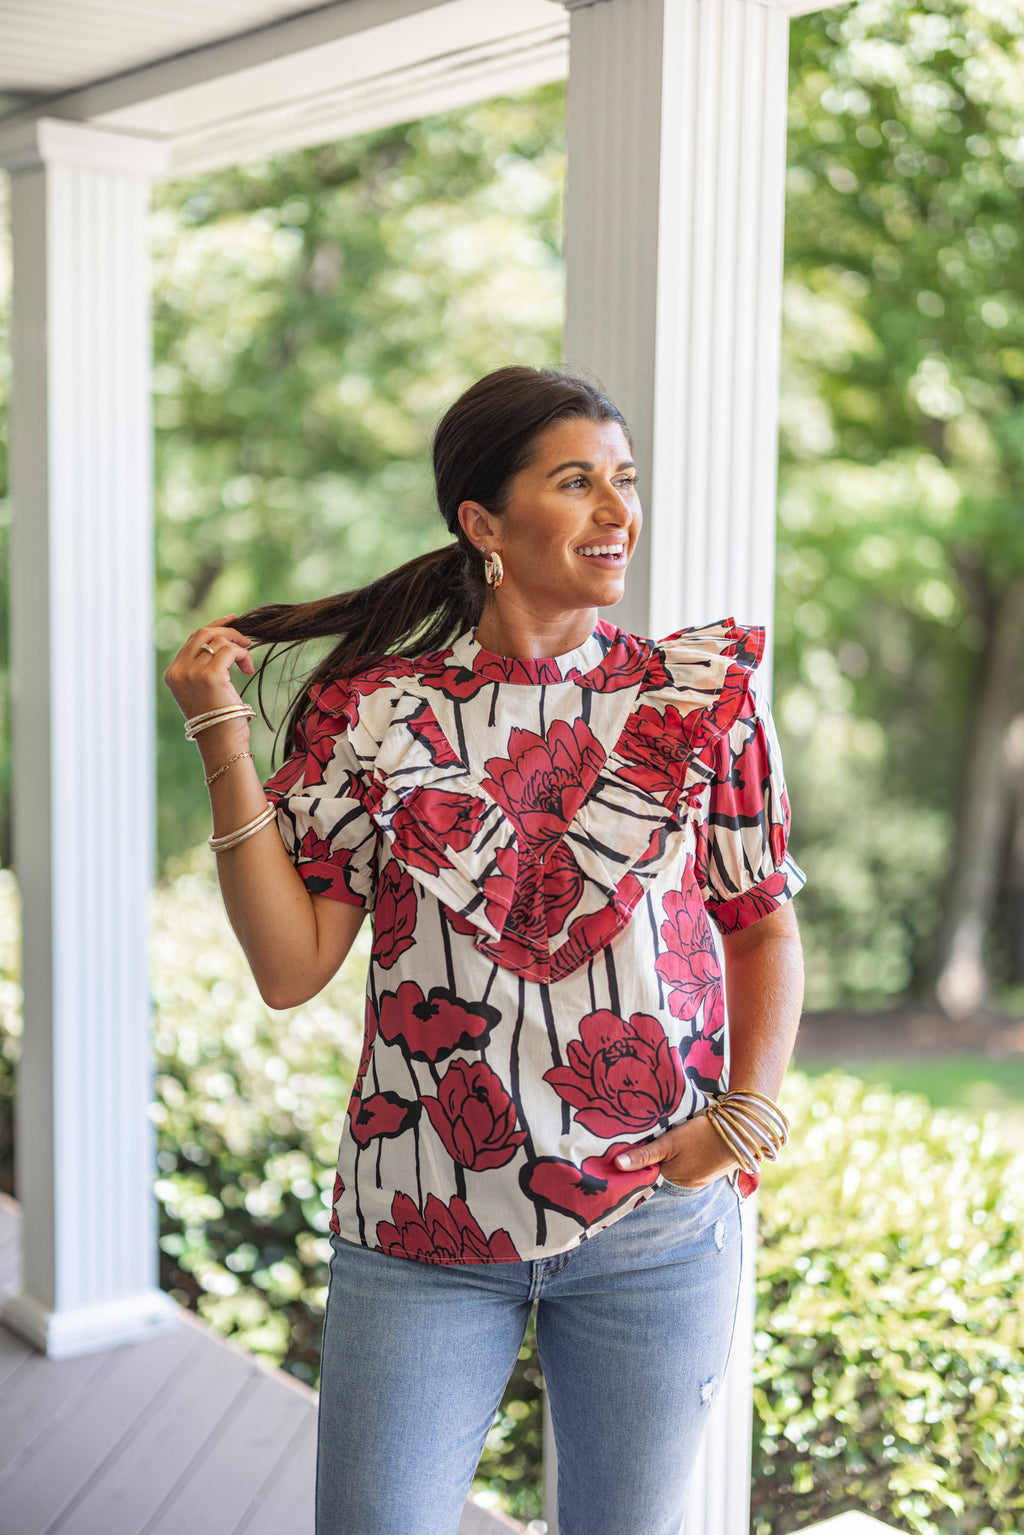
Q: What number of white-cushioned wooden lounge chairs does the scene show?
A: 0